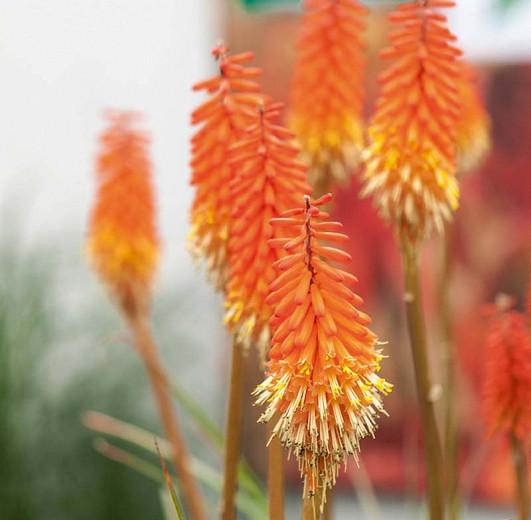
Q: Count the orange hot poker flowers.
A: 8